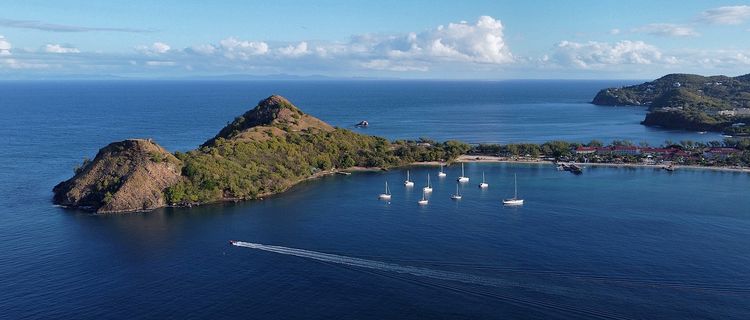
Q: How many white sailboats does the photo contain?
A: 9